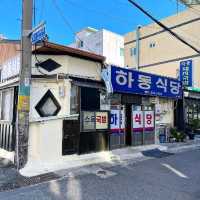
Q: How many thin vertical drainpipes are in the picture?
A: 1